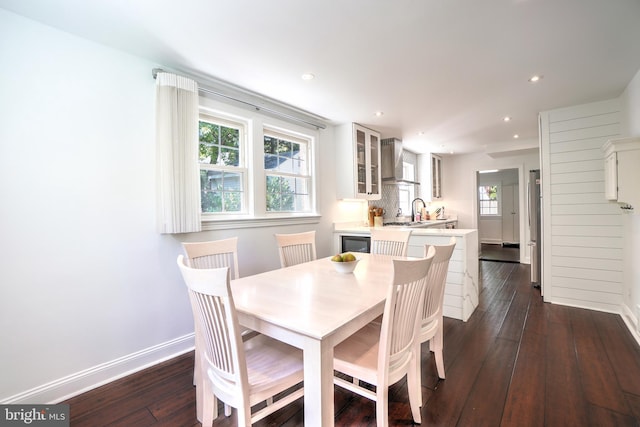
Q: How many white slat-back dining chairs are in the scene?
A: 6